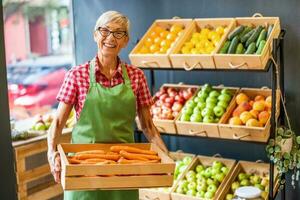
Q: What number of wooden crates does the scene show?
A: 10